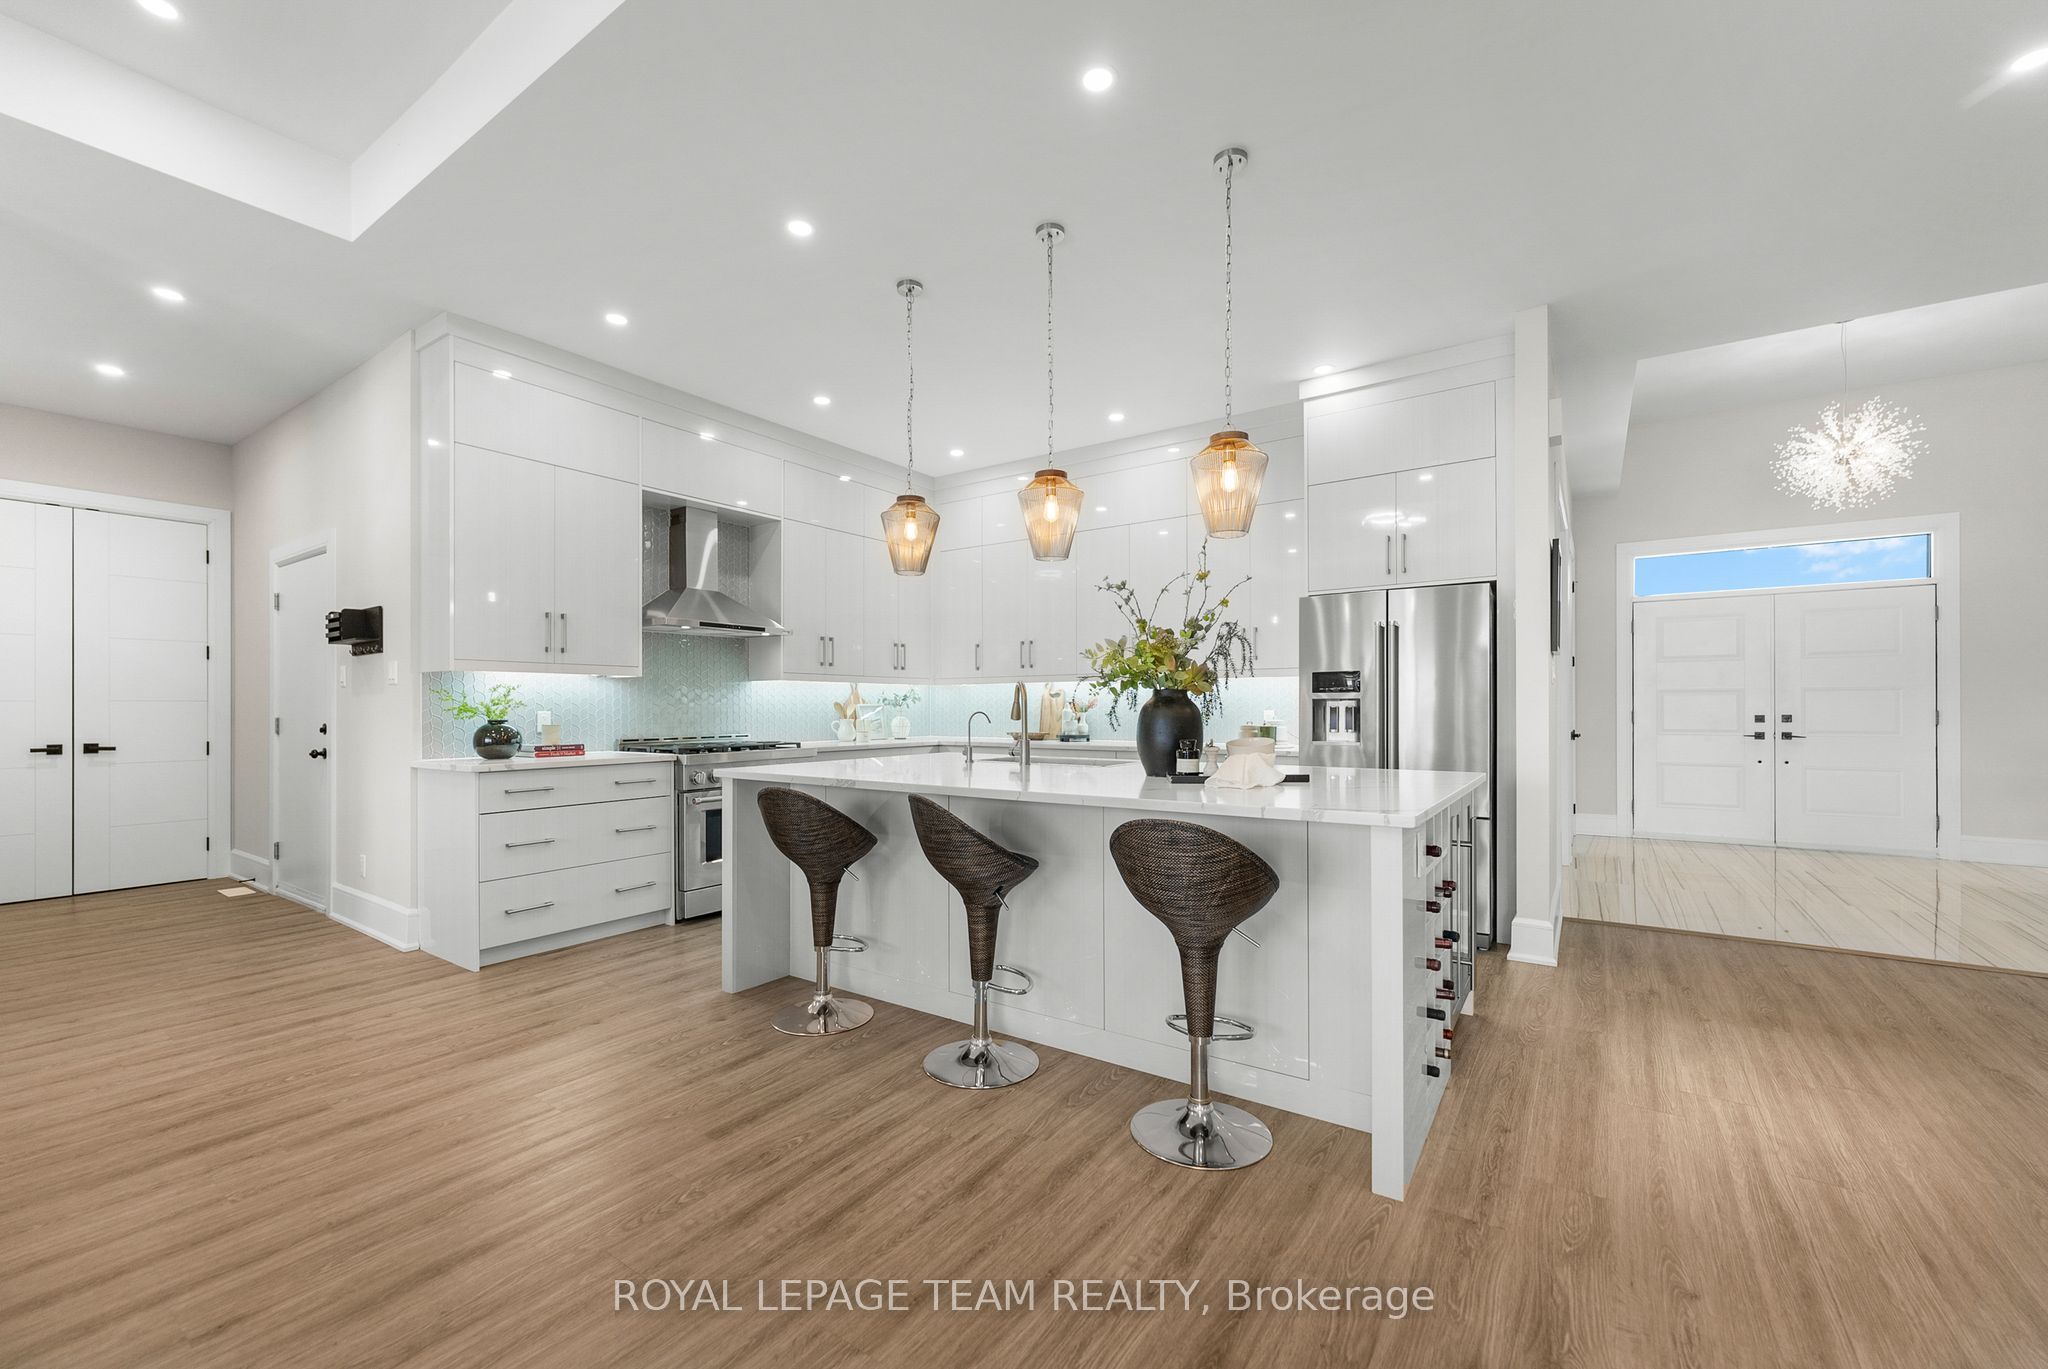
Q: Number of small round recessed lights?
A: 11